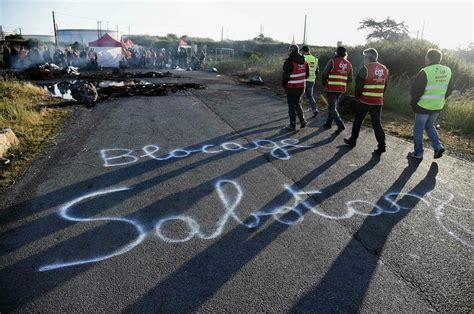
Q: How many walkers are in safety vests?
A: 5